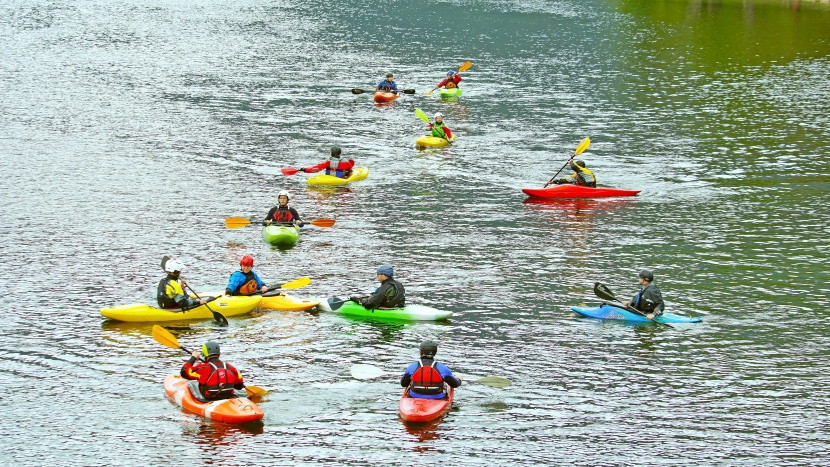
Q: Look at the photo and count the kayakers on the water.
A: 12